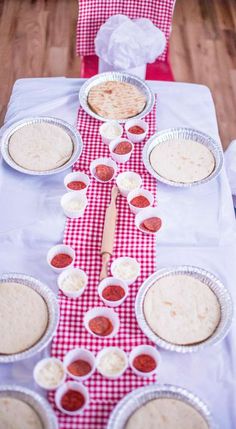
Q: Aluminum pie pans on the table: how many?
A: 7